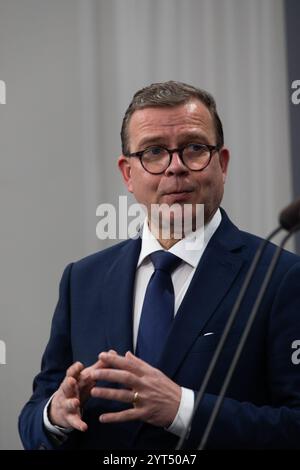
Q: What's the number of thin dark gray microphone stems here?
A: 2